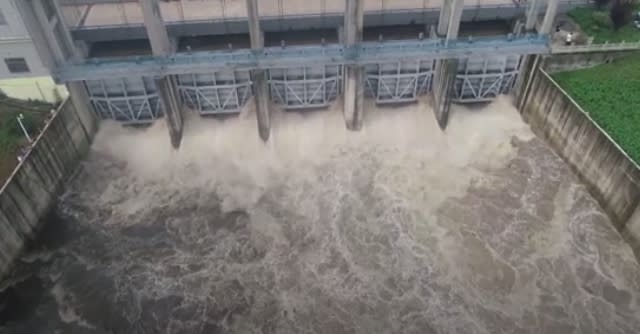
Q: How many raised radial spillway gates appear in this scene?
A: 5